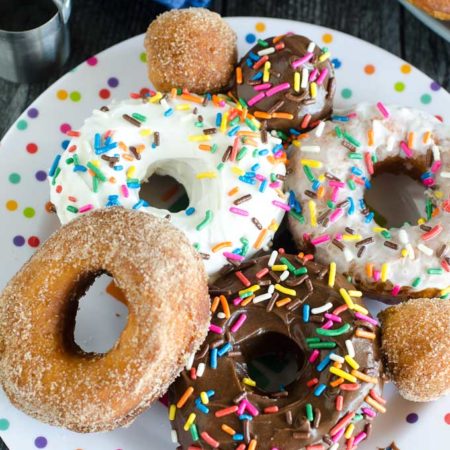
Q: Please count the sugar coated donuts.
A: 3